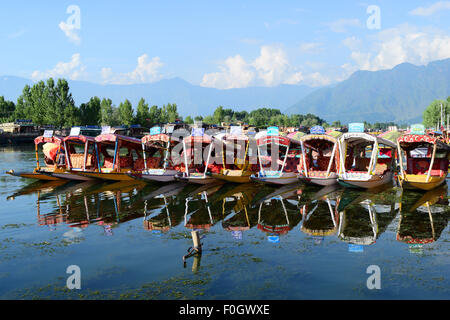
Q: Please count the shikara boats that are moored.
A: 10